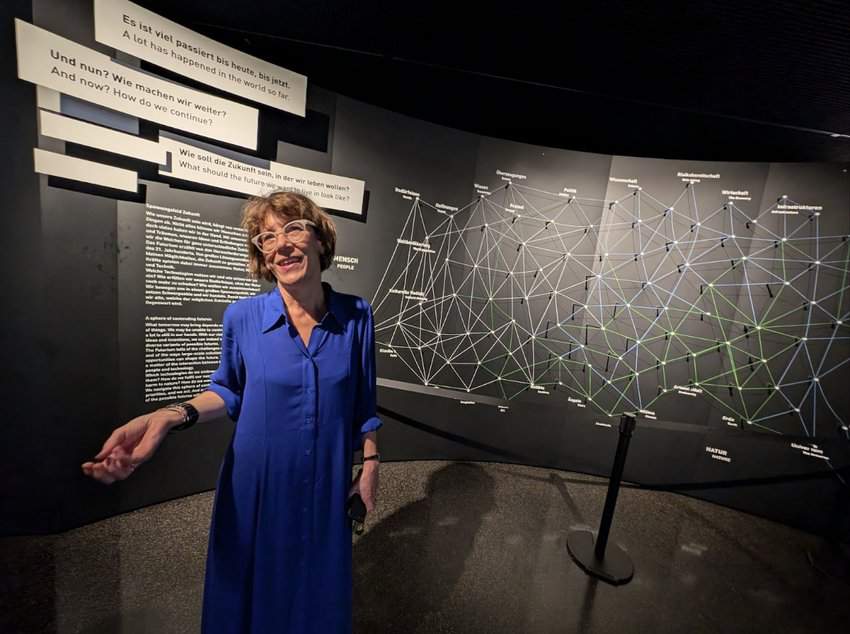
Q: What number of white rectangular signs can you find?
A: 5